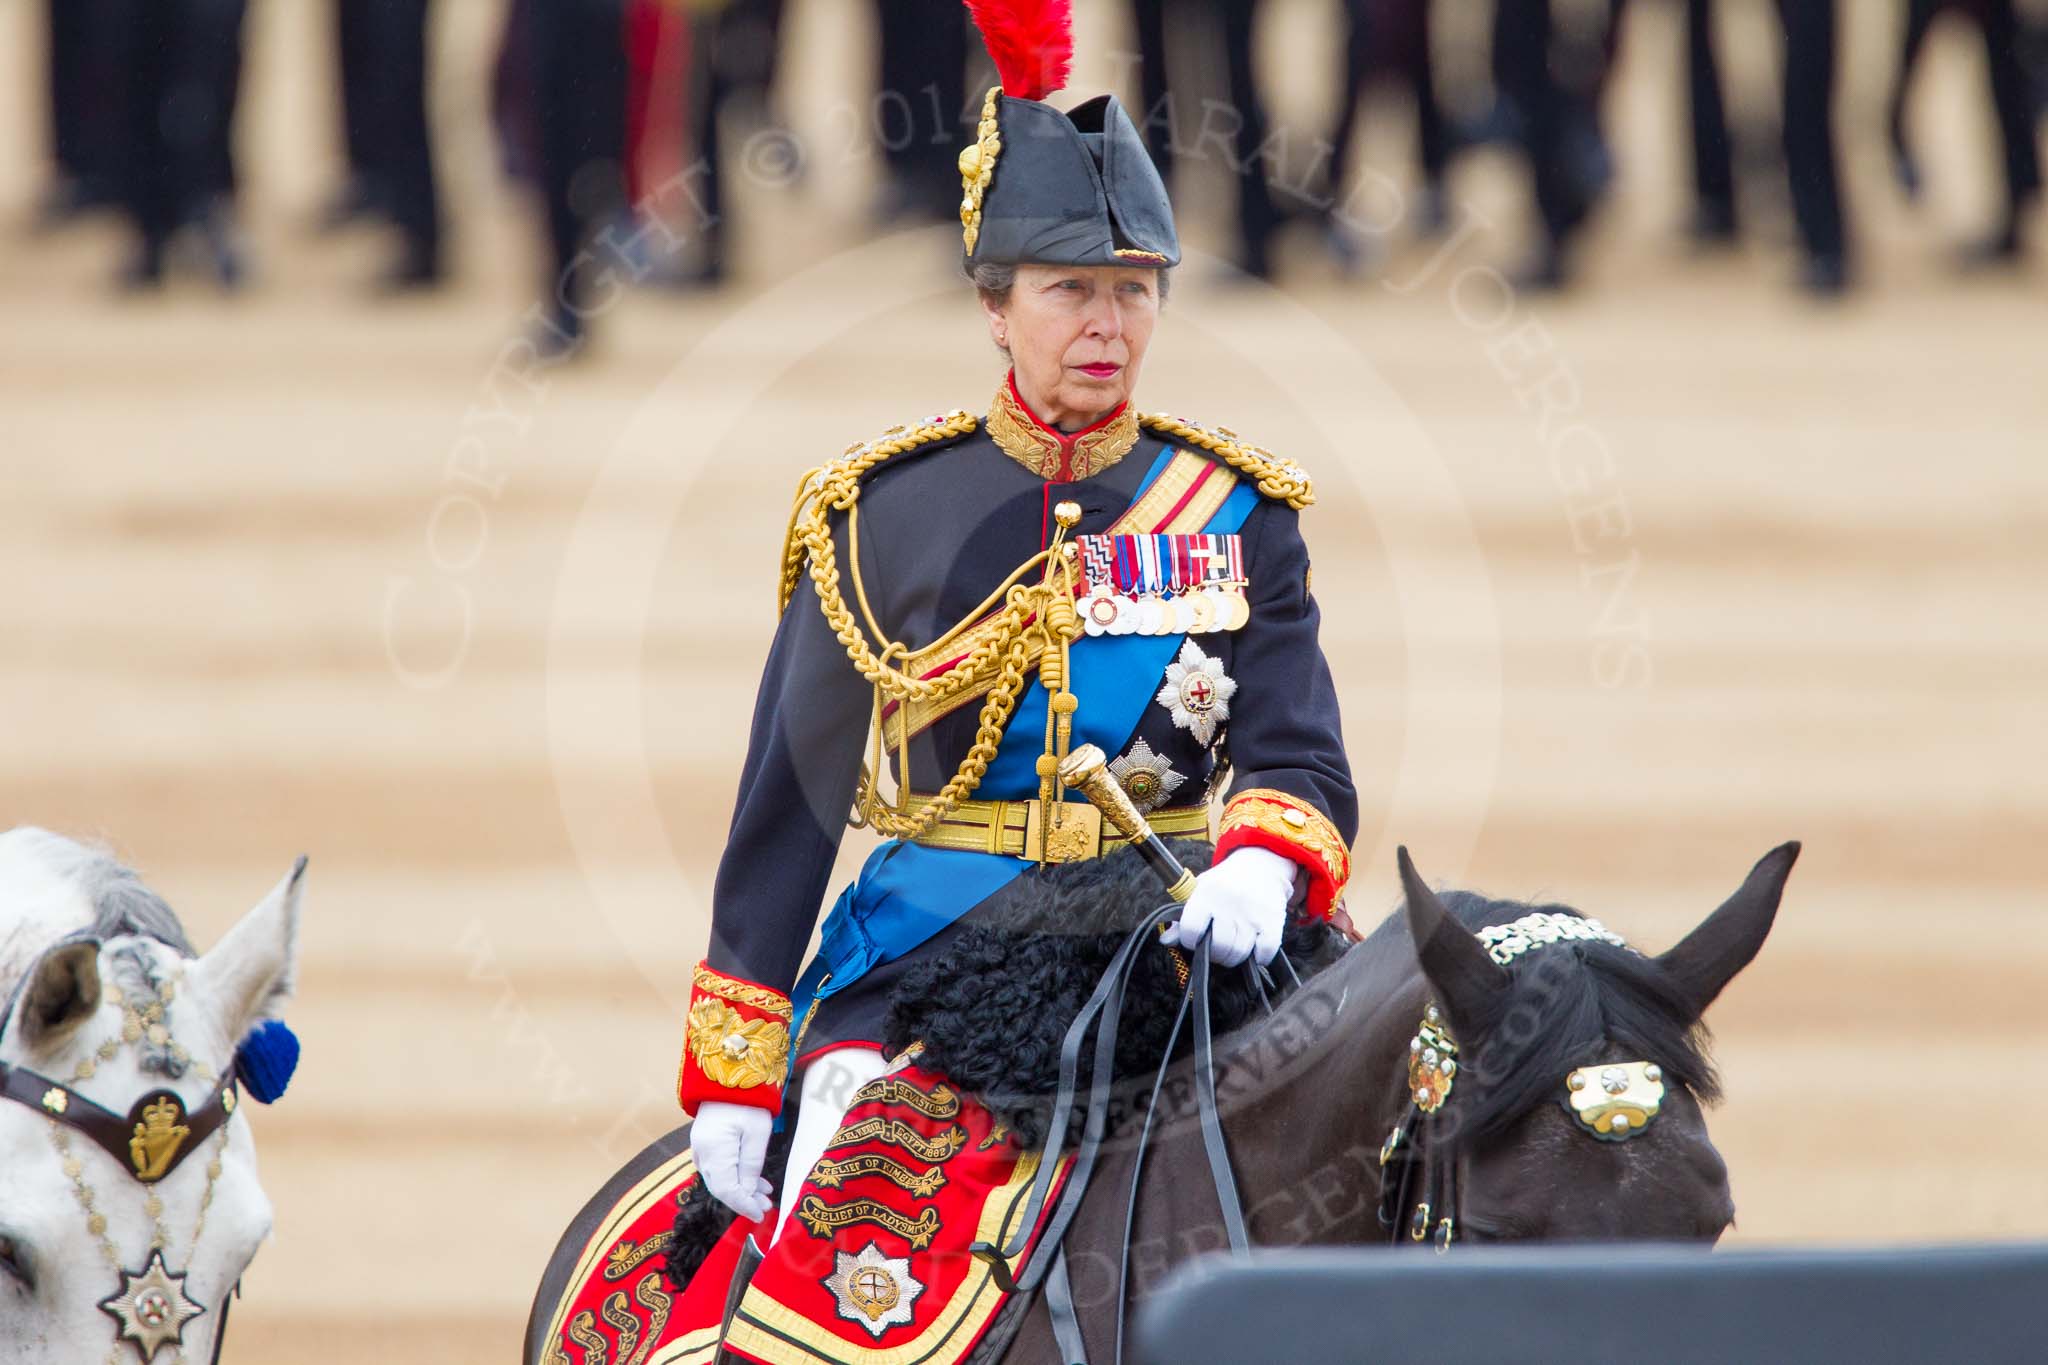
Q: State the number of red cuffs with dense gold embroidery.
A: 2